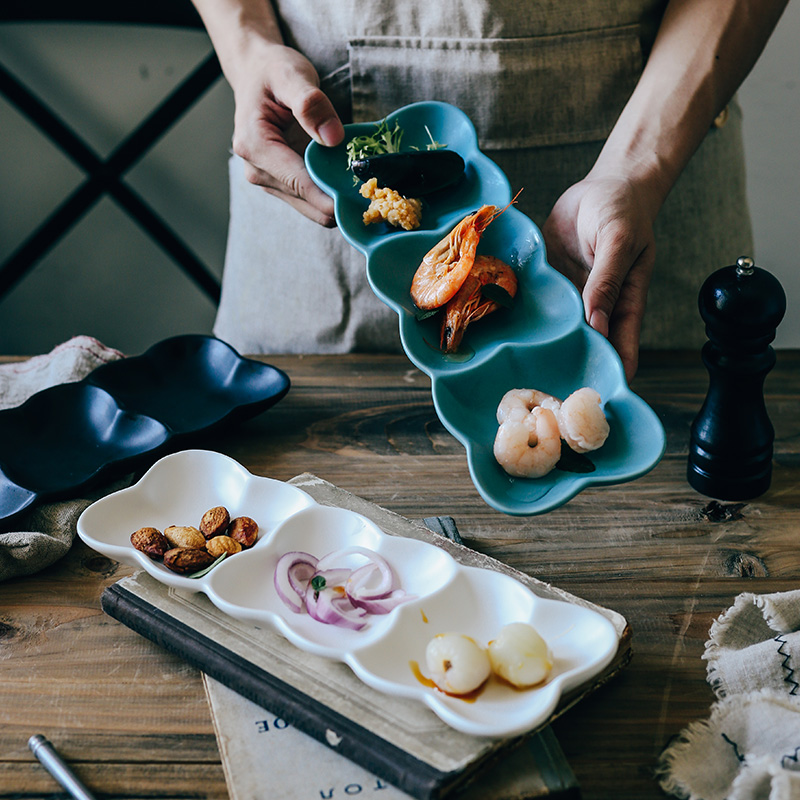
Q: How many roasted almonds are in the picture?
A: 6